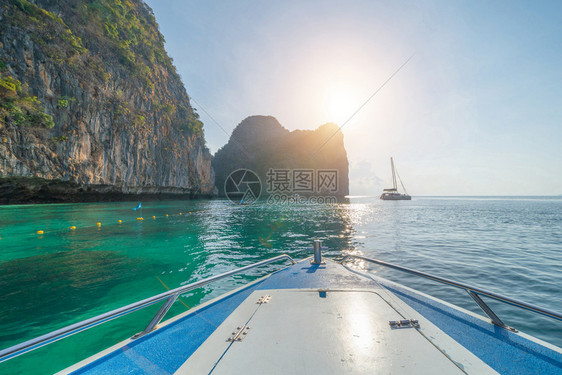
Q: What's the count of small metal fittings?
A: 3